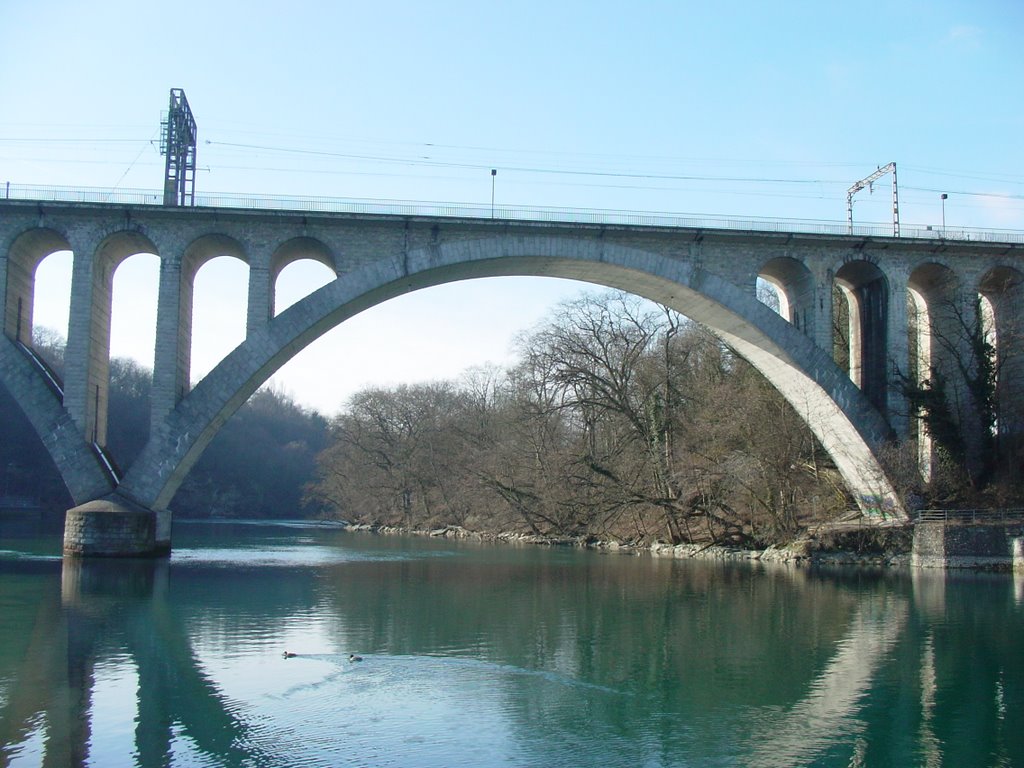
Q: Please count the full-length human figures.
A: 0